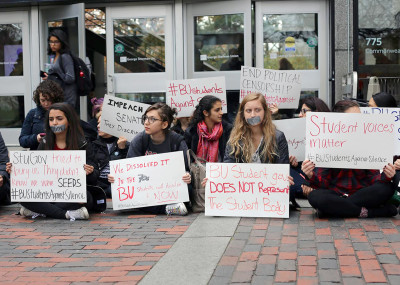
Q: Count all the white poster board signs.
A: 9